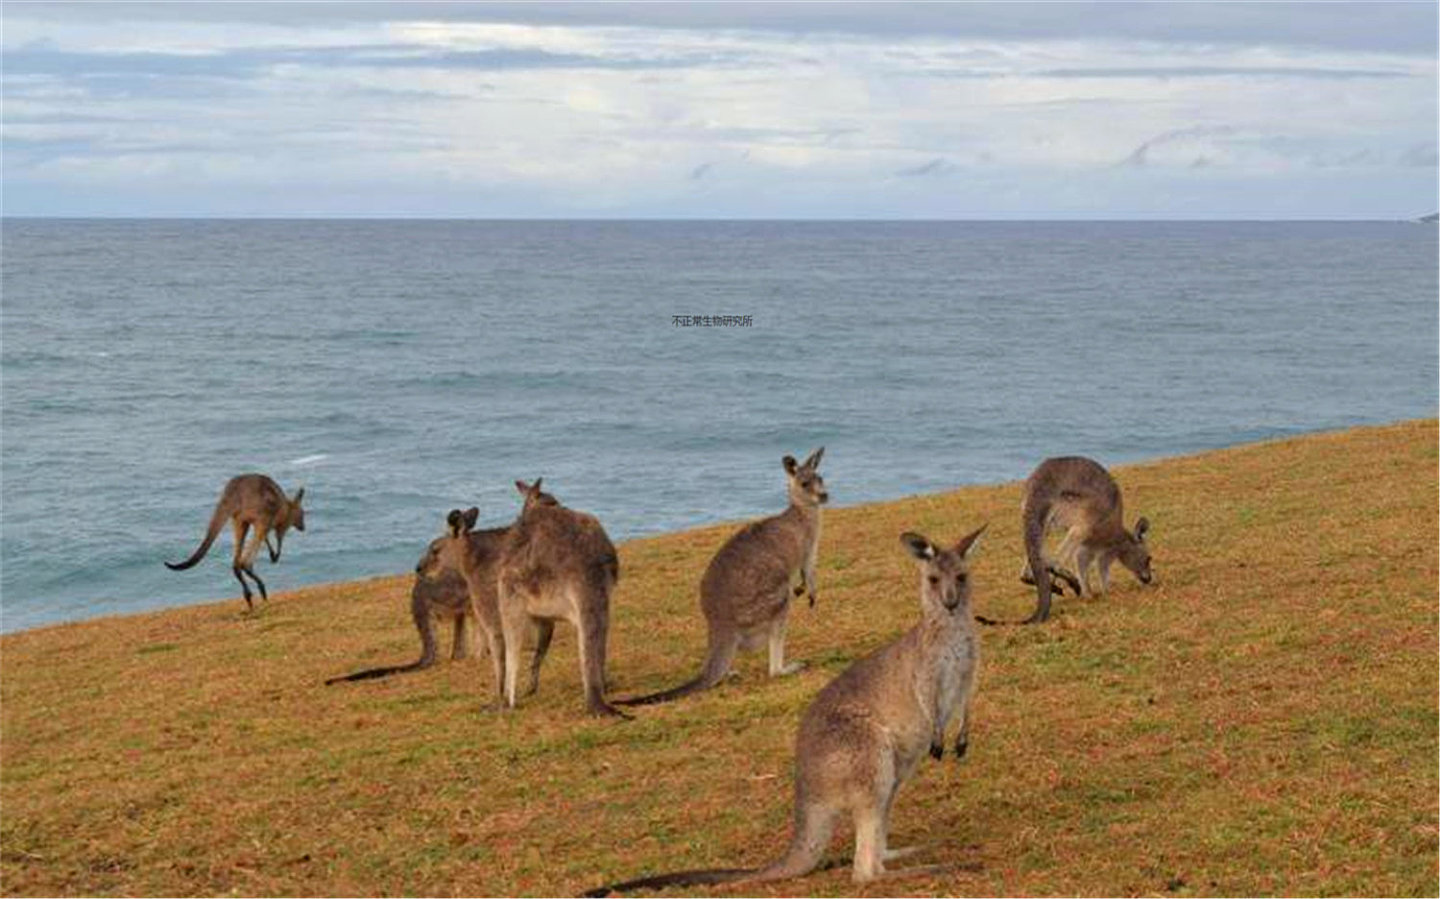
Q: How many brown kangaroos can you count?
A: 6